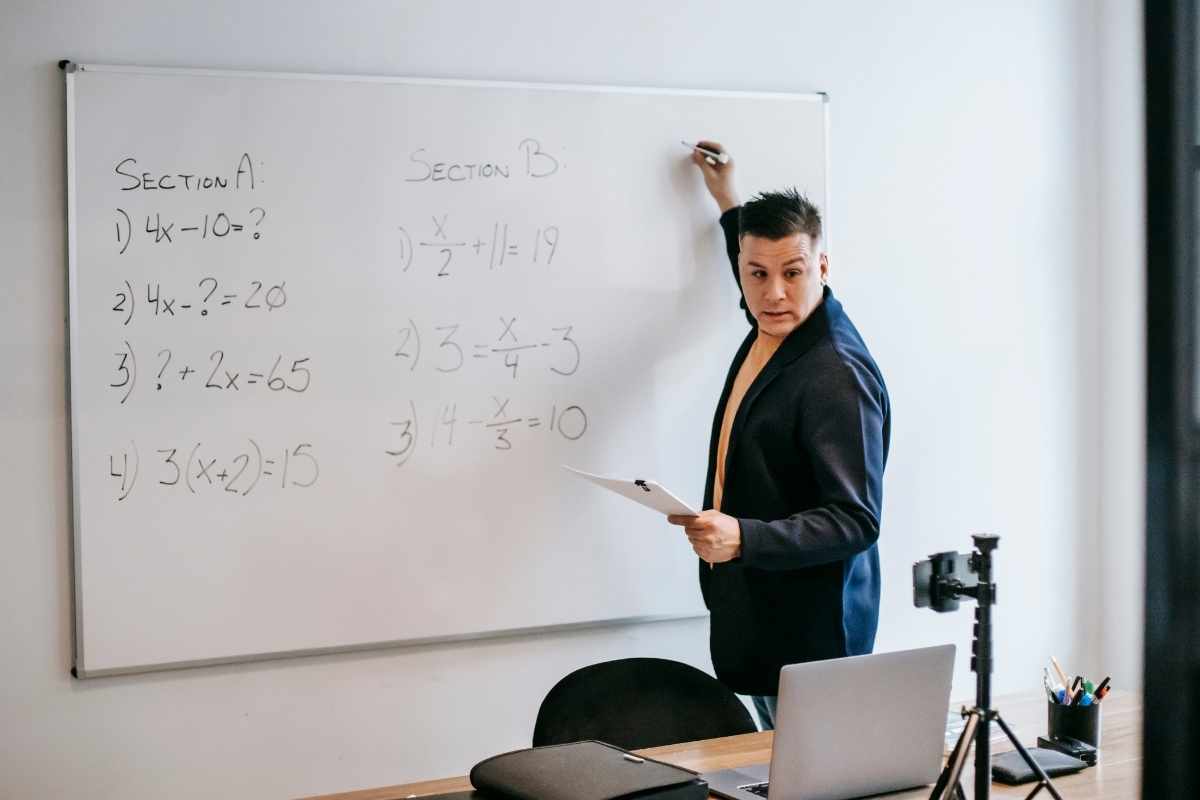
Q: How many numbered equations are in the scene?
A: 7